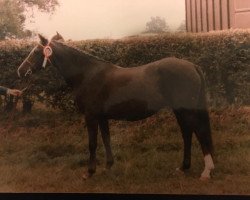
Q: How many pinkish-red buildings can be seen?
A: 1